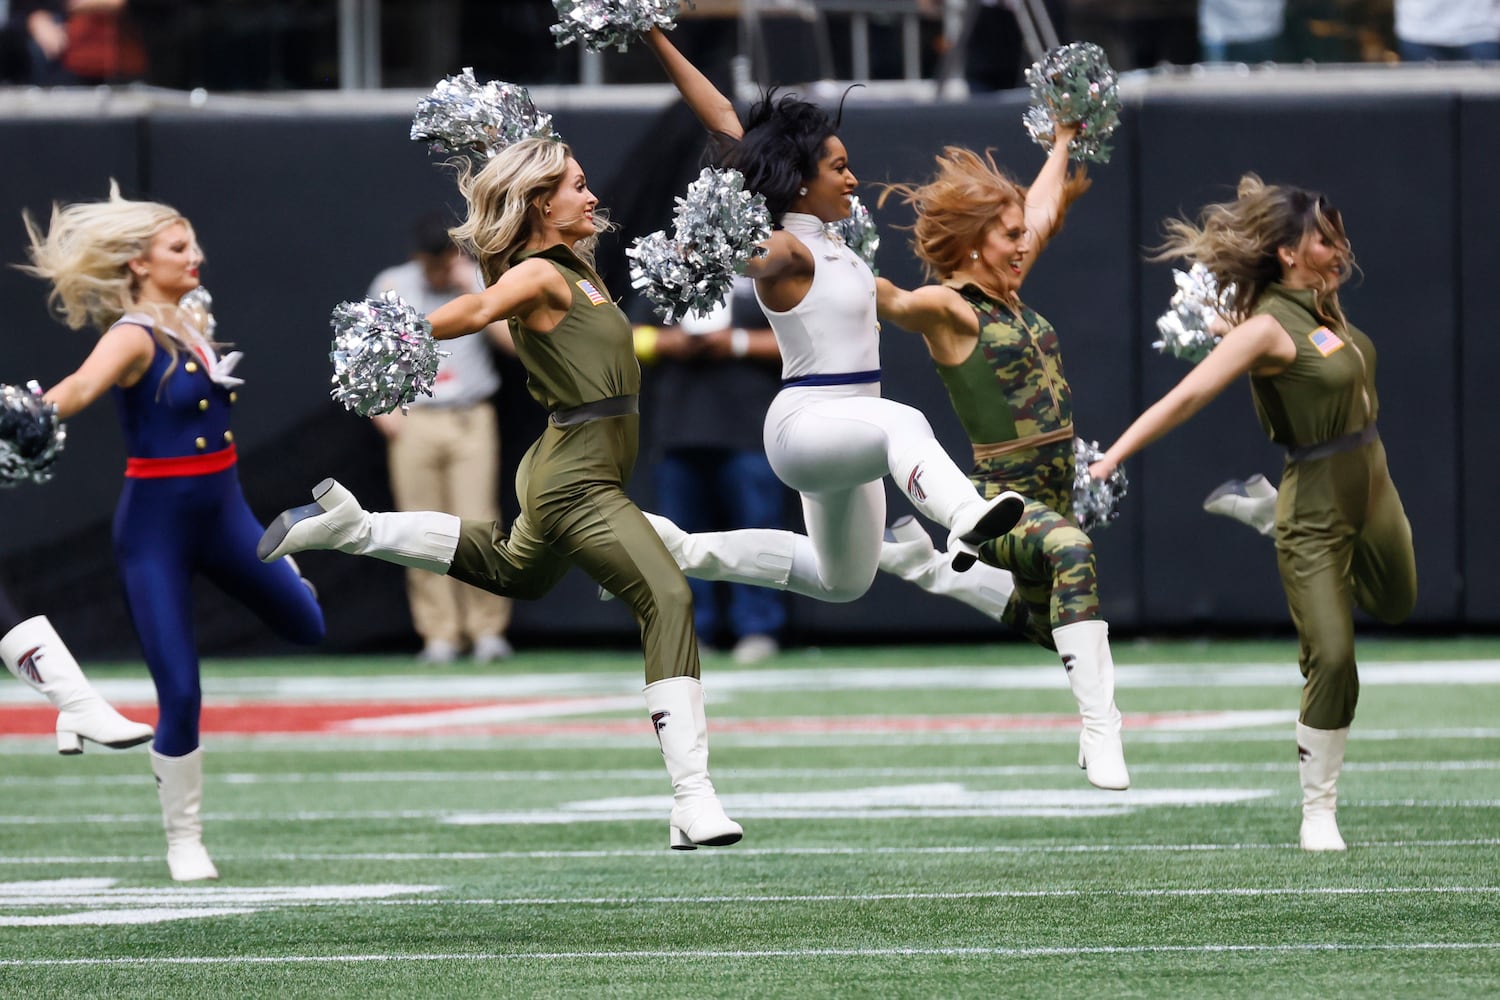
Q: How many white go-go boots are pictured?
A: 11